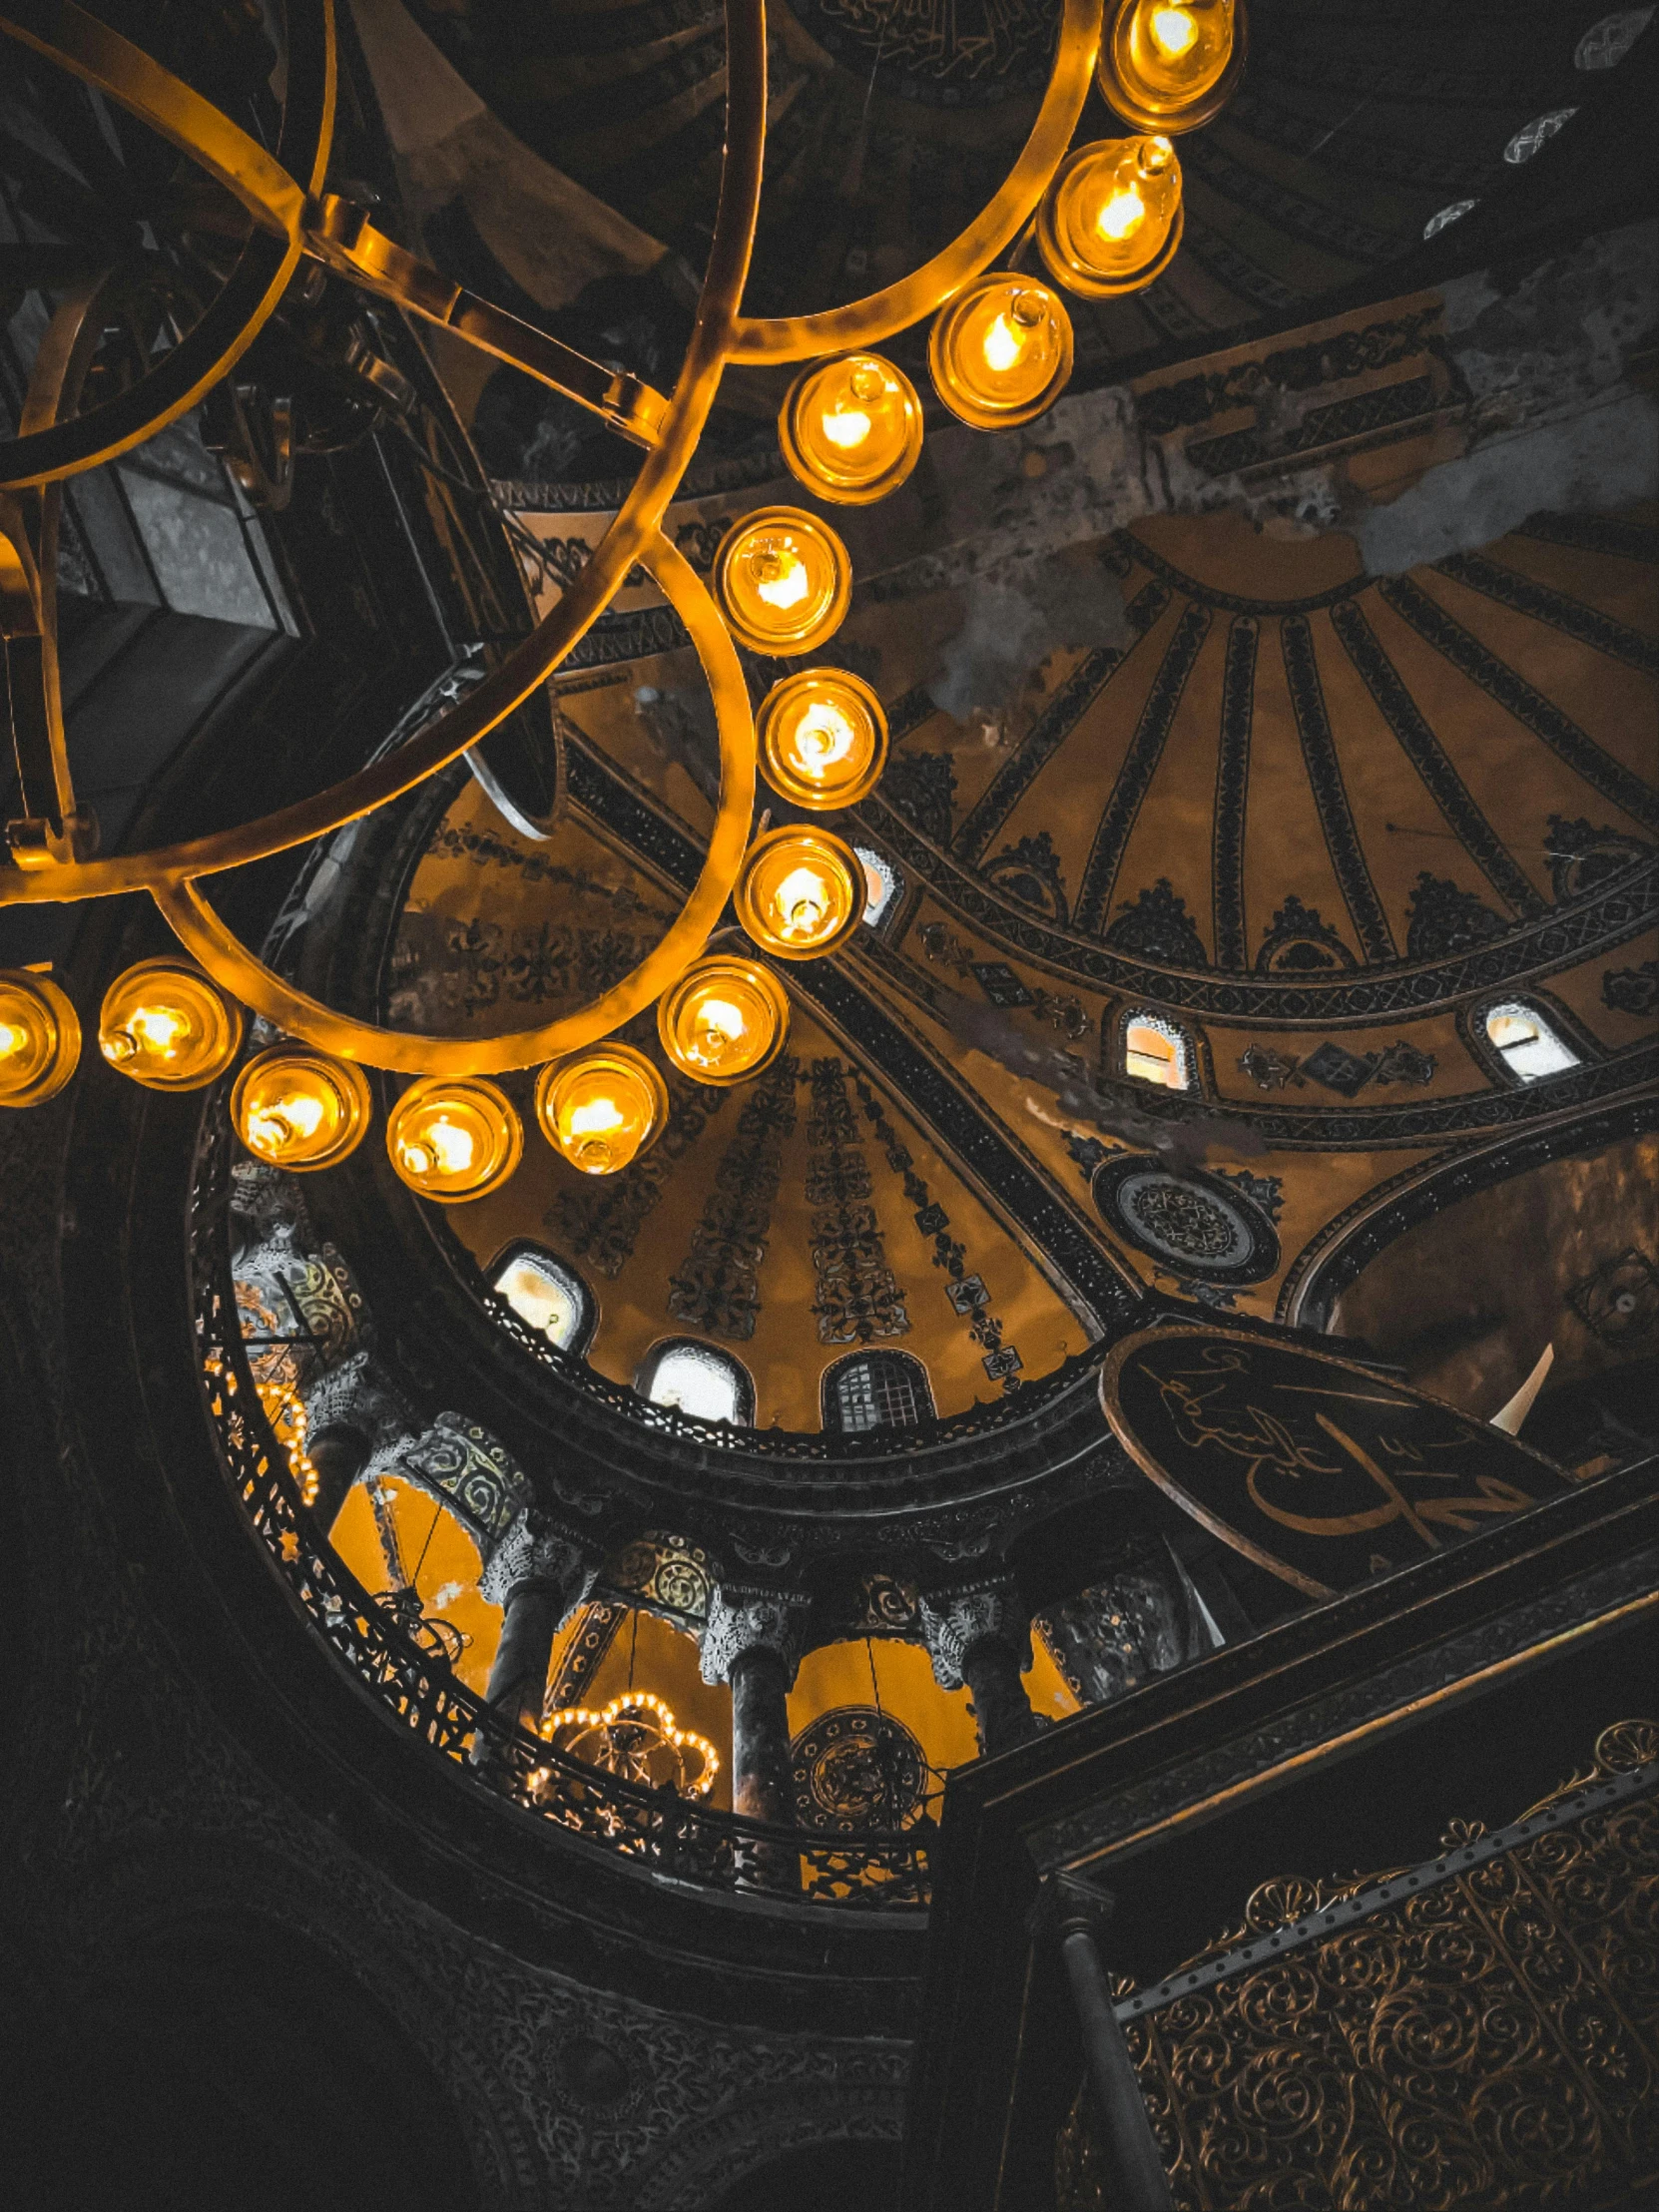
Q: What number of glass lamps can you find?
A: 13